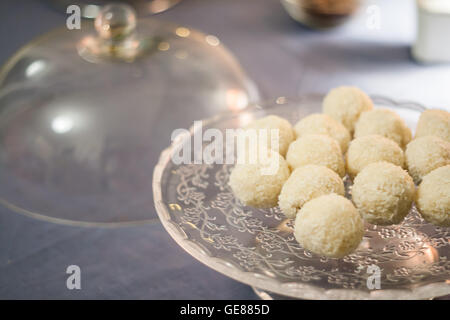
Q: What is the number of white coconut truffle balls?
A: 13